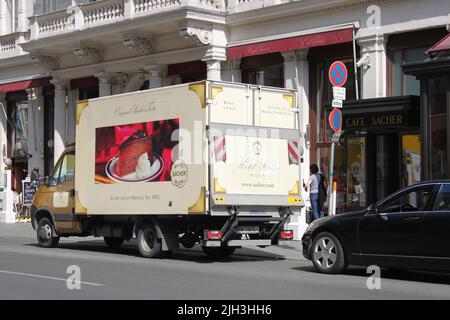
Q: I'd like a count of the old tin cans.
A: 0